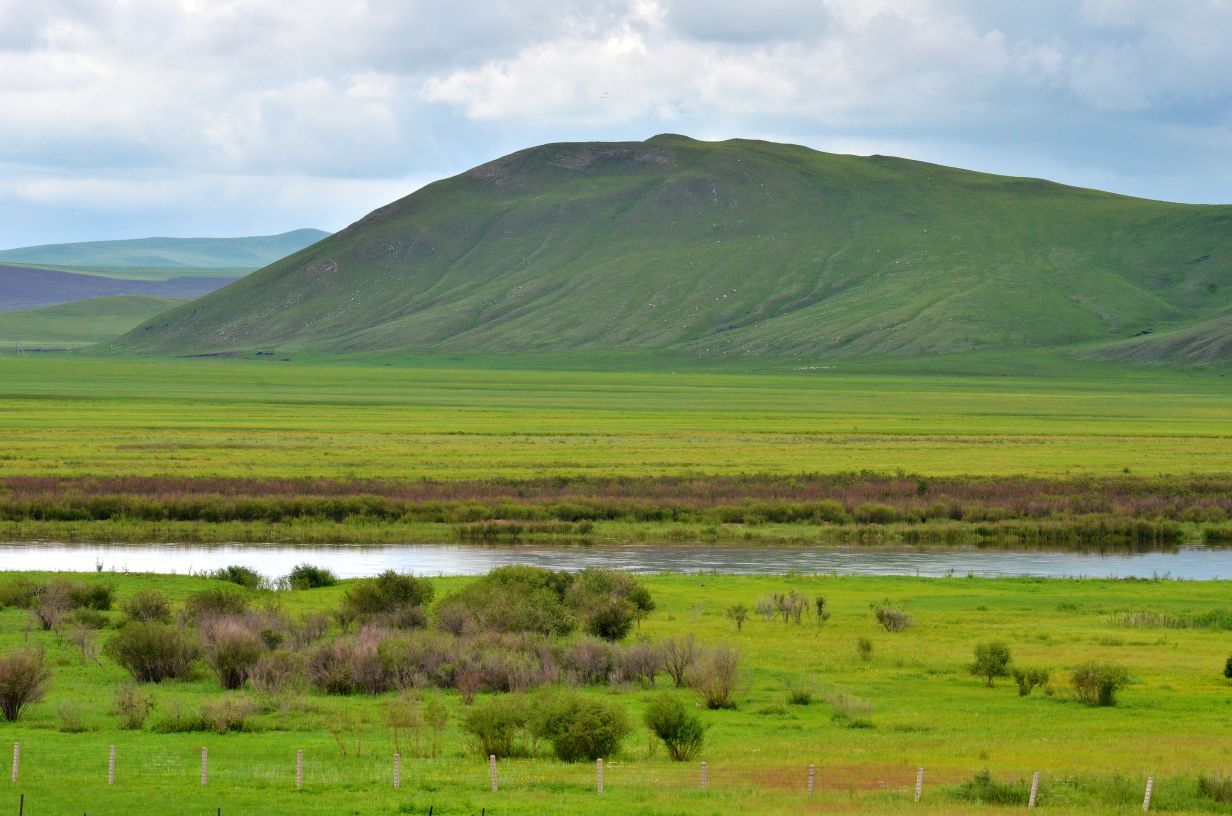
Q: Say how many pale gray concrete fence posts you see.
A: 12